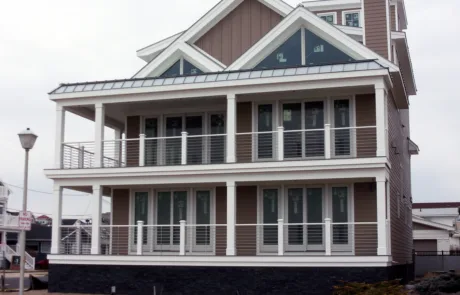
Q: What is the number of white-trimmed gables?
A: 3